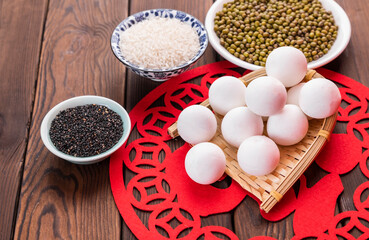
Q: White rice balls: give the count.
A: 10